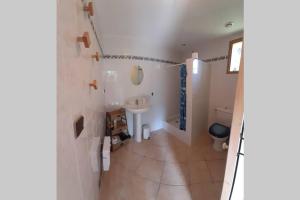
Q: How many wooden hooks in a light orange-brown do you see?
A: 4